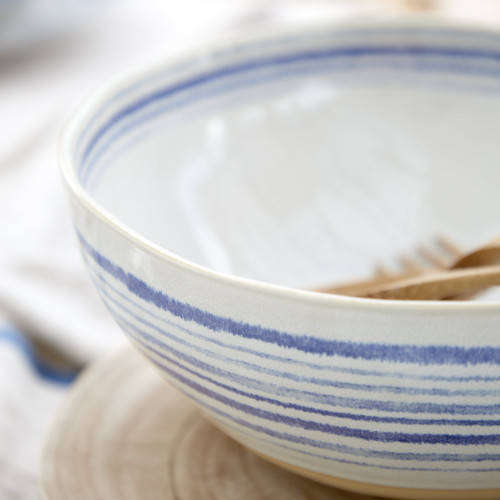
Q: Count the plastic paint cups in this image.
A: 0